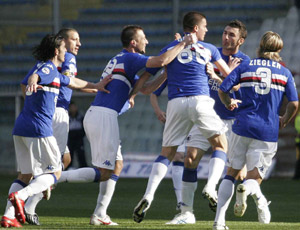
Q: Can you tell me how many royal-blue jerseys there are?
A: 6